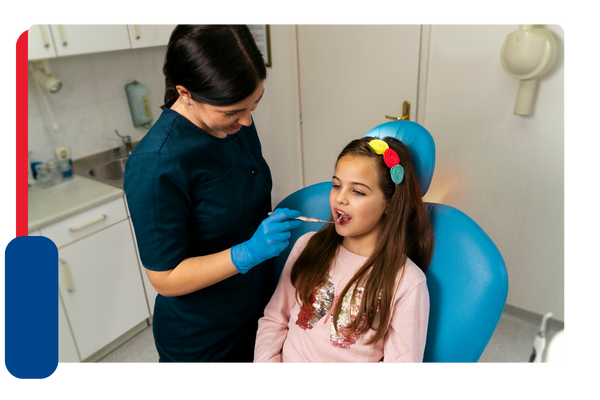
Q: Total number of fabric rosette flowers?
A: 3